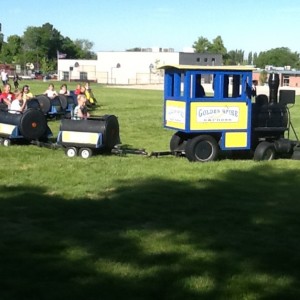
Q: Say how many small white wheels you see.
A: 3